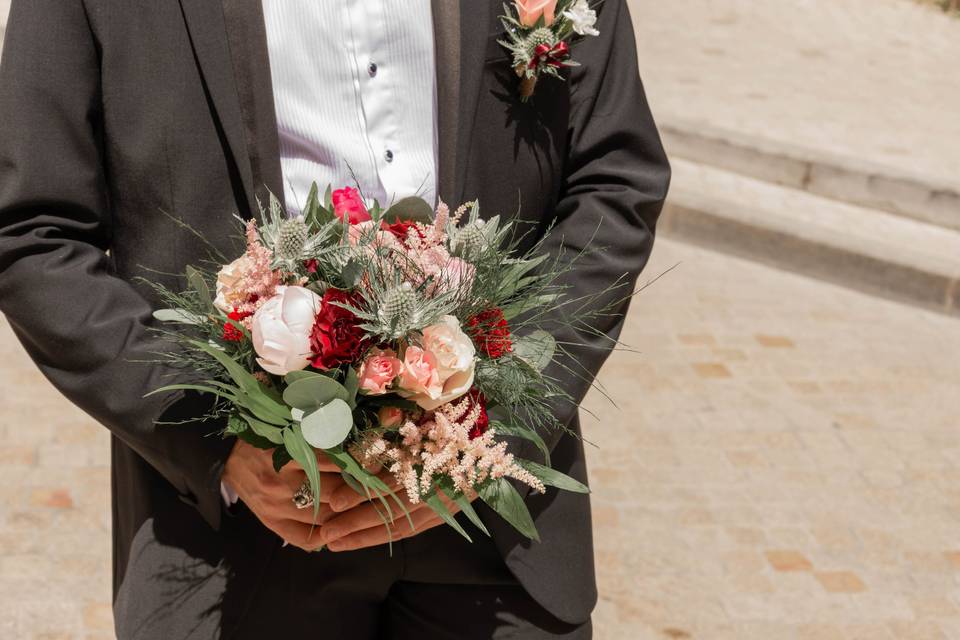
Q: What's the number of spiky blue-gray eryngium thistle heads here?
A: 4